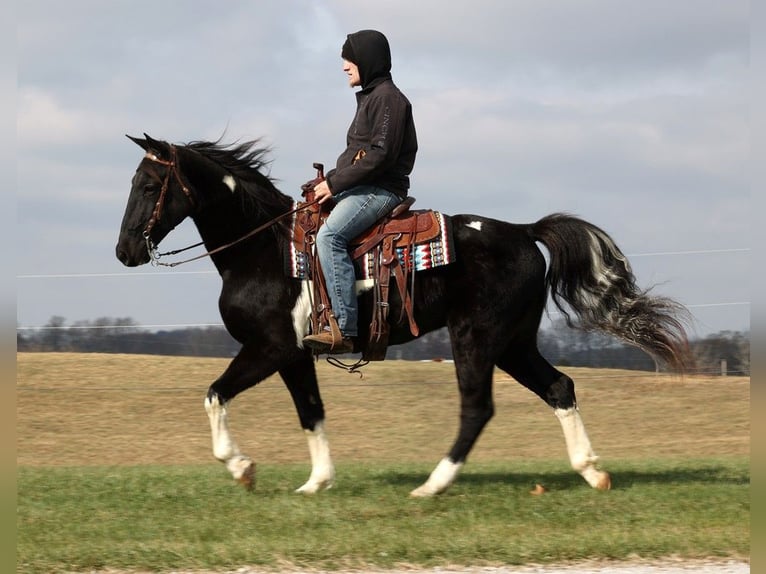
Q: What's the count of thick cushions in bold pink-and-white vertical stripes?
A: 0